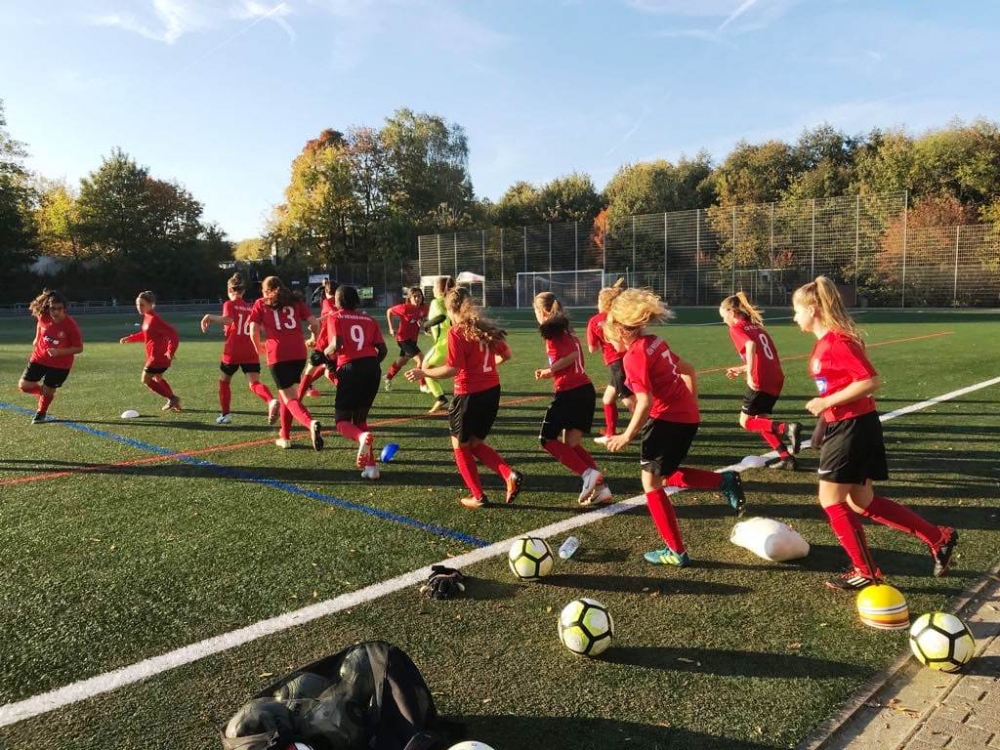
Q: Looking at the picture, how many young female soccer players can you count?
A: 14